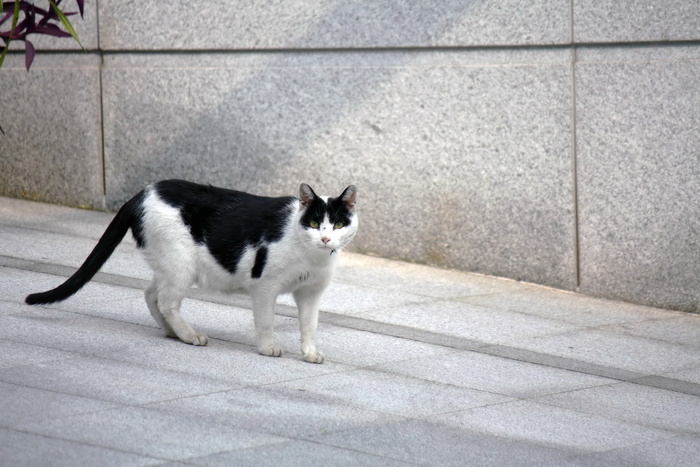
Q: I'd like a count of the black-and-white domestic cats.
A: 1